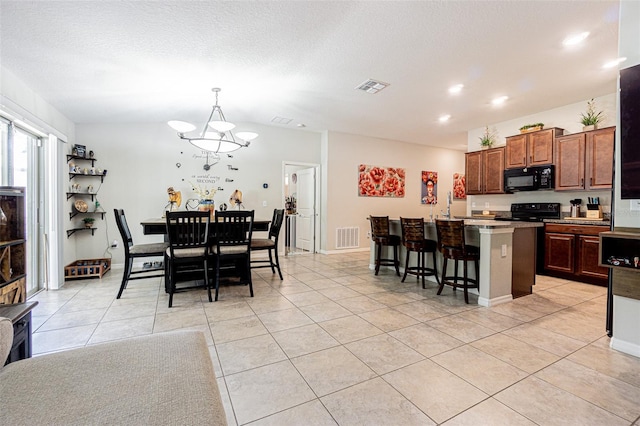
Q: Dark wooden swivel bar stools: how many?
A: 3